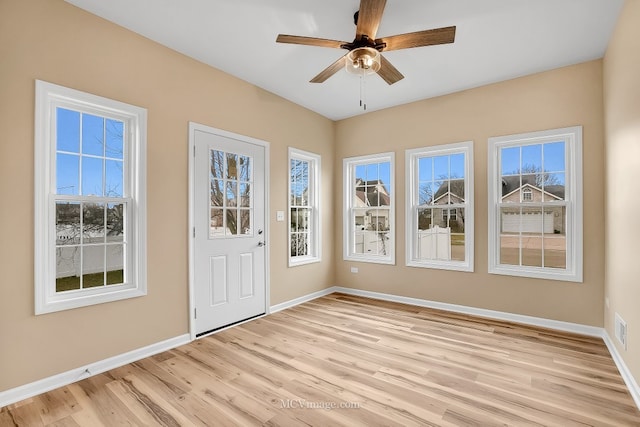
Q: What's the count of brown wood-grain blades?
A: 5